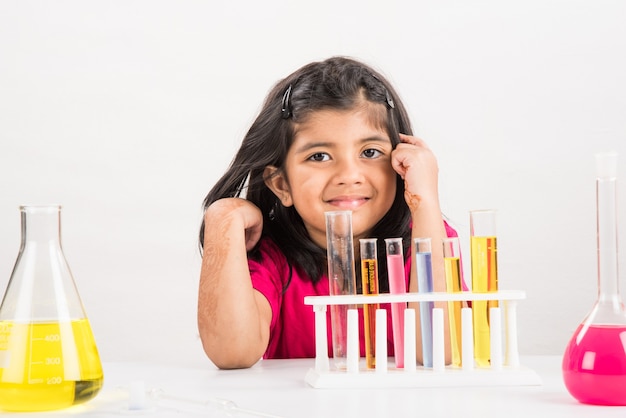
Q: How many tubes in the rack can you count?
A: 6